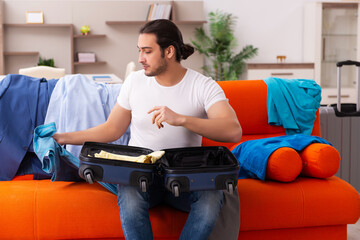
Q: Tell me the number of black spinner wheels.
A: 4